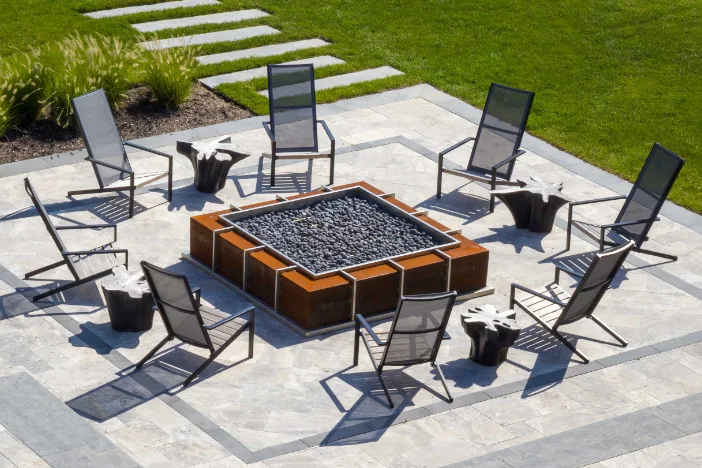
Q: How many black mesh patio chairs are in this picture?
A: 8